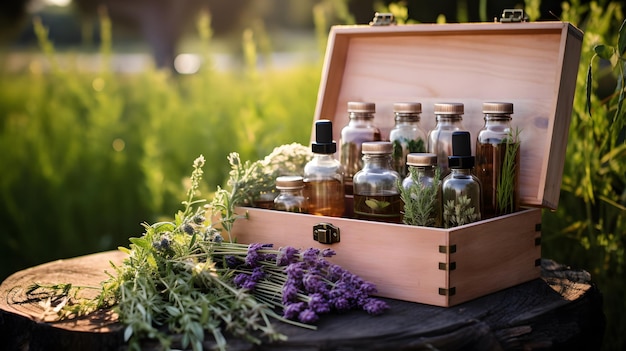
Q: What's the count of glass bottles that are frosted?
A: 0